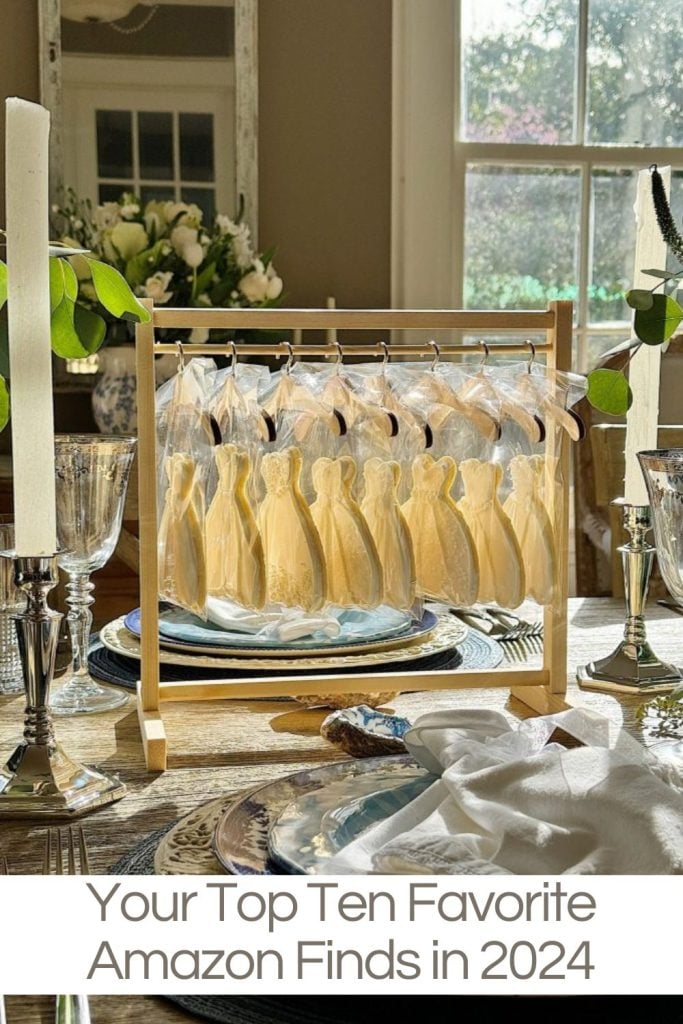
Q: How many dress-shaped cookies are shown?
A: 8